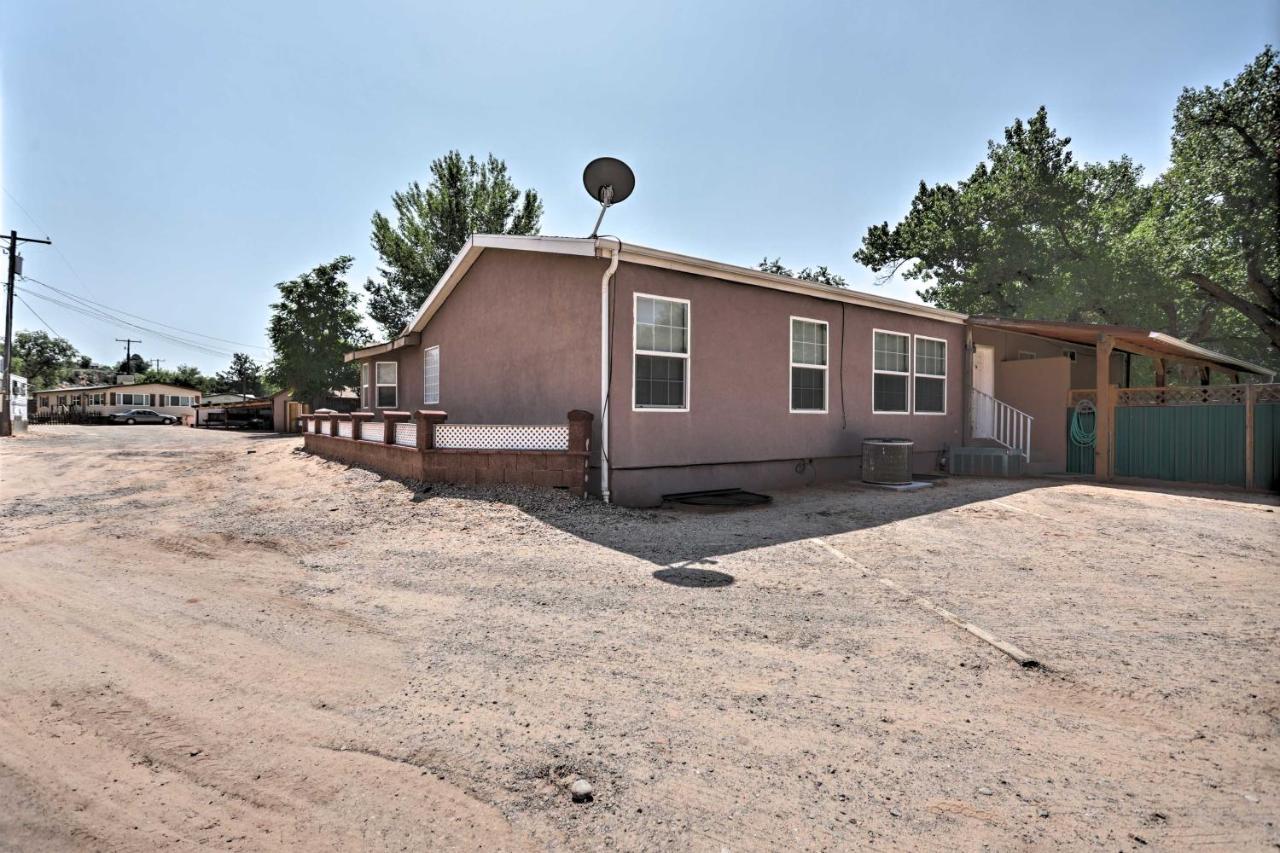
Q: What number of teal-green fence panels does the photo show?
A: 3